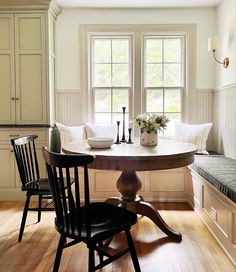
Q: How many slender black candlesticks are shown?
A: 3